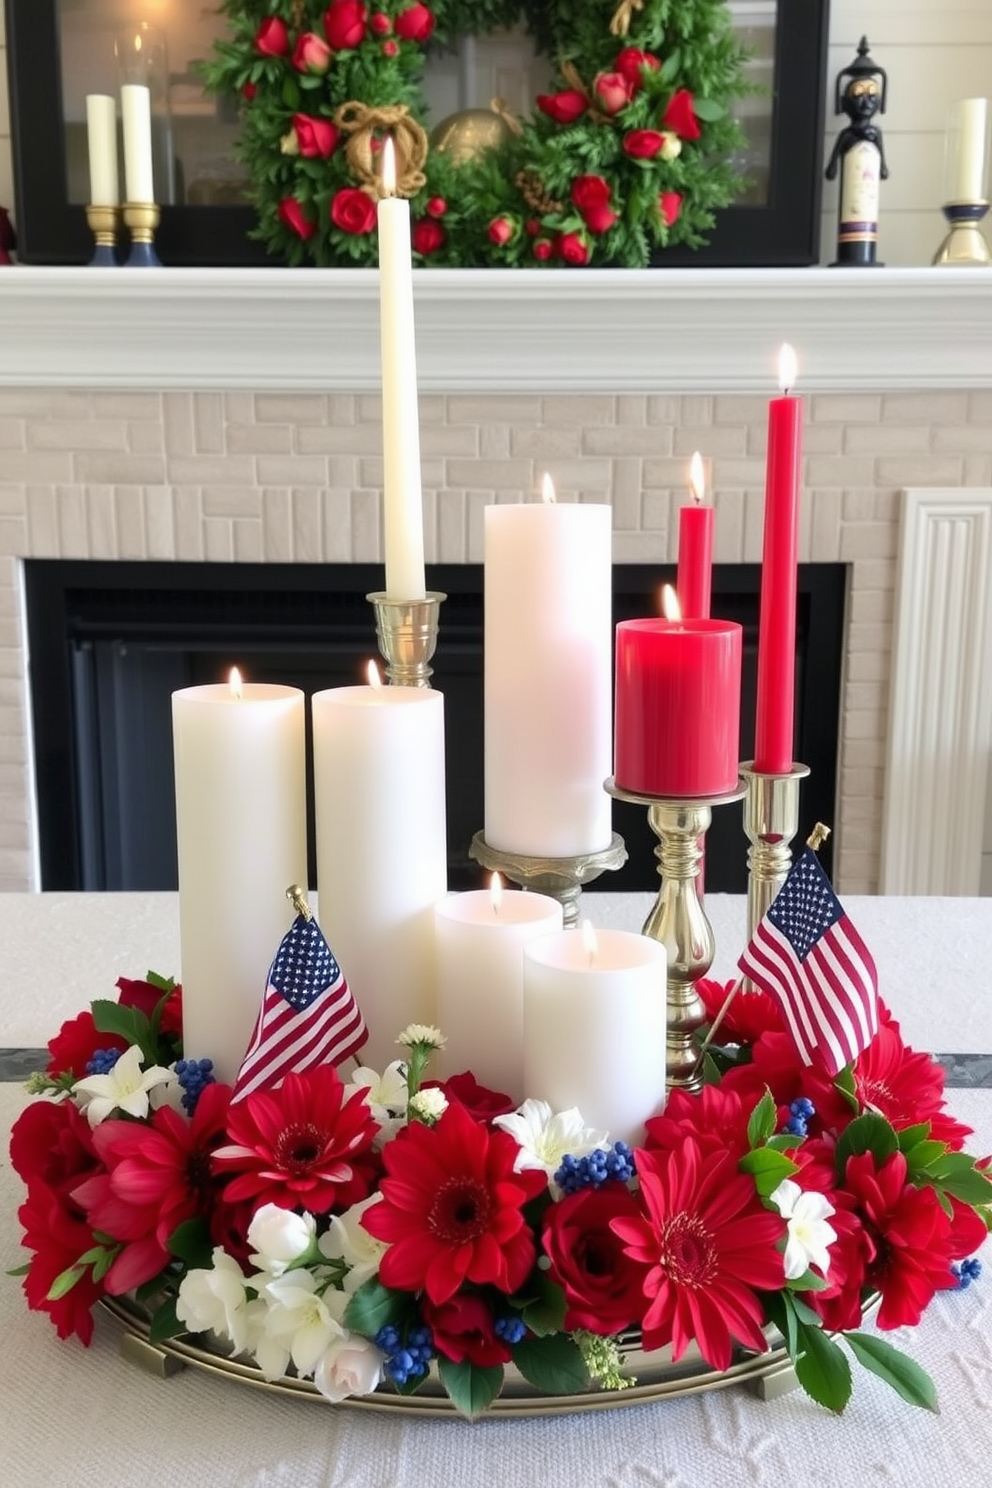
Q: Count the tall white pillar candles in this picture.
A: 3